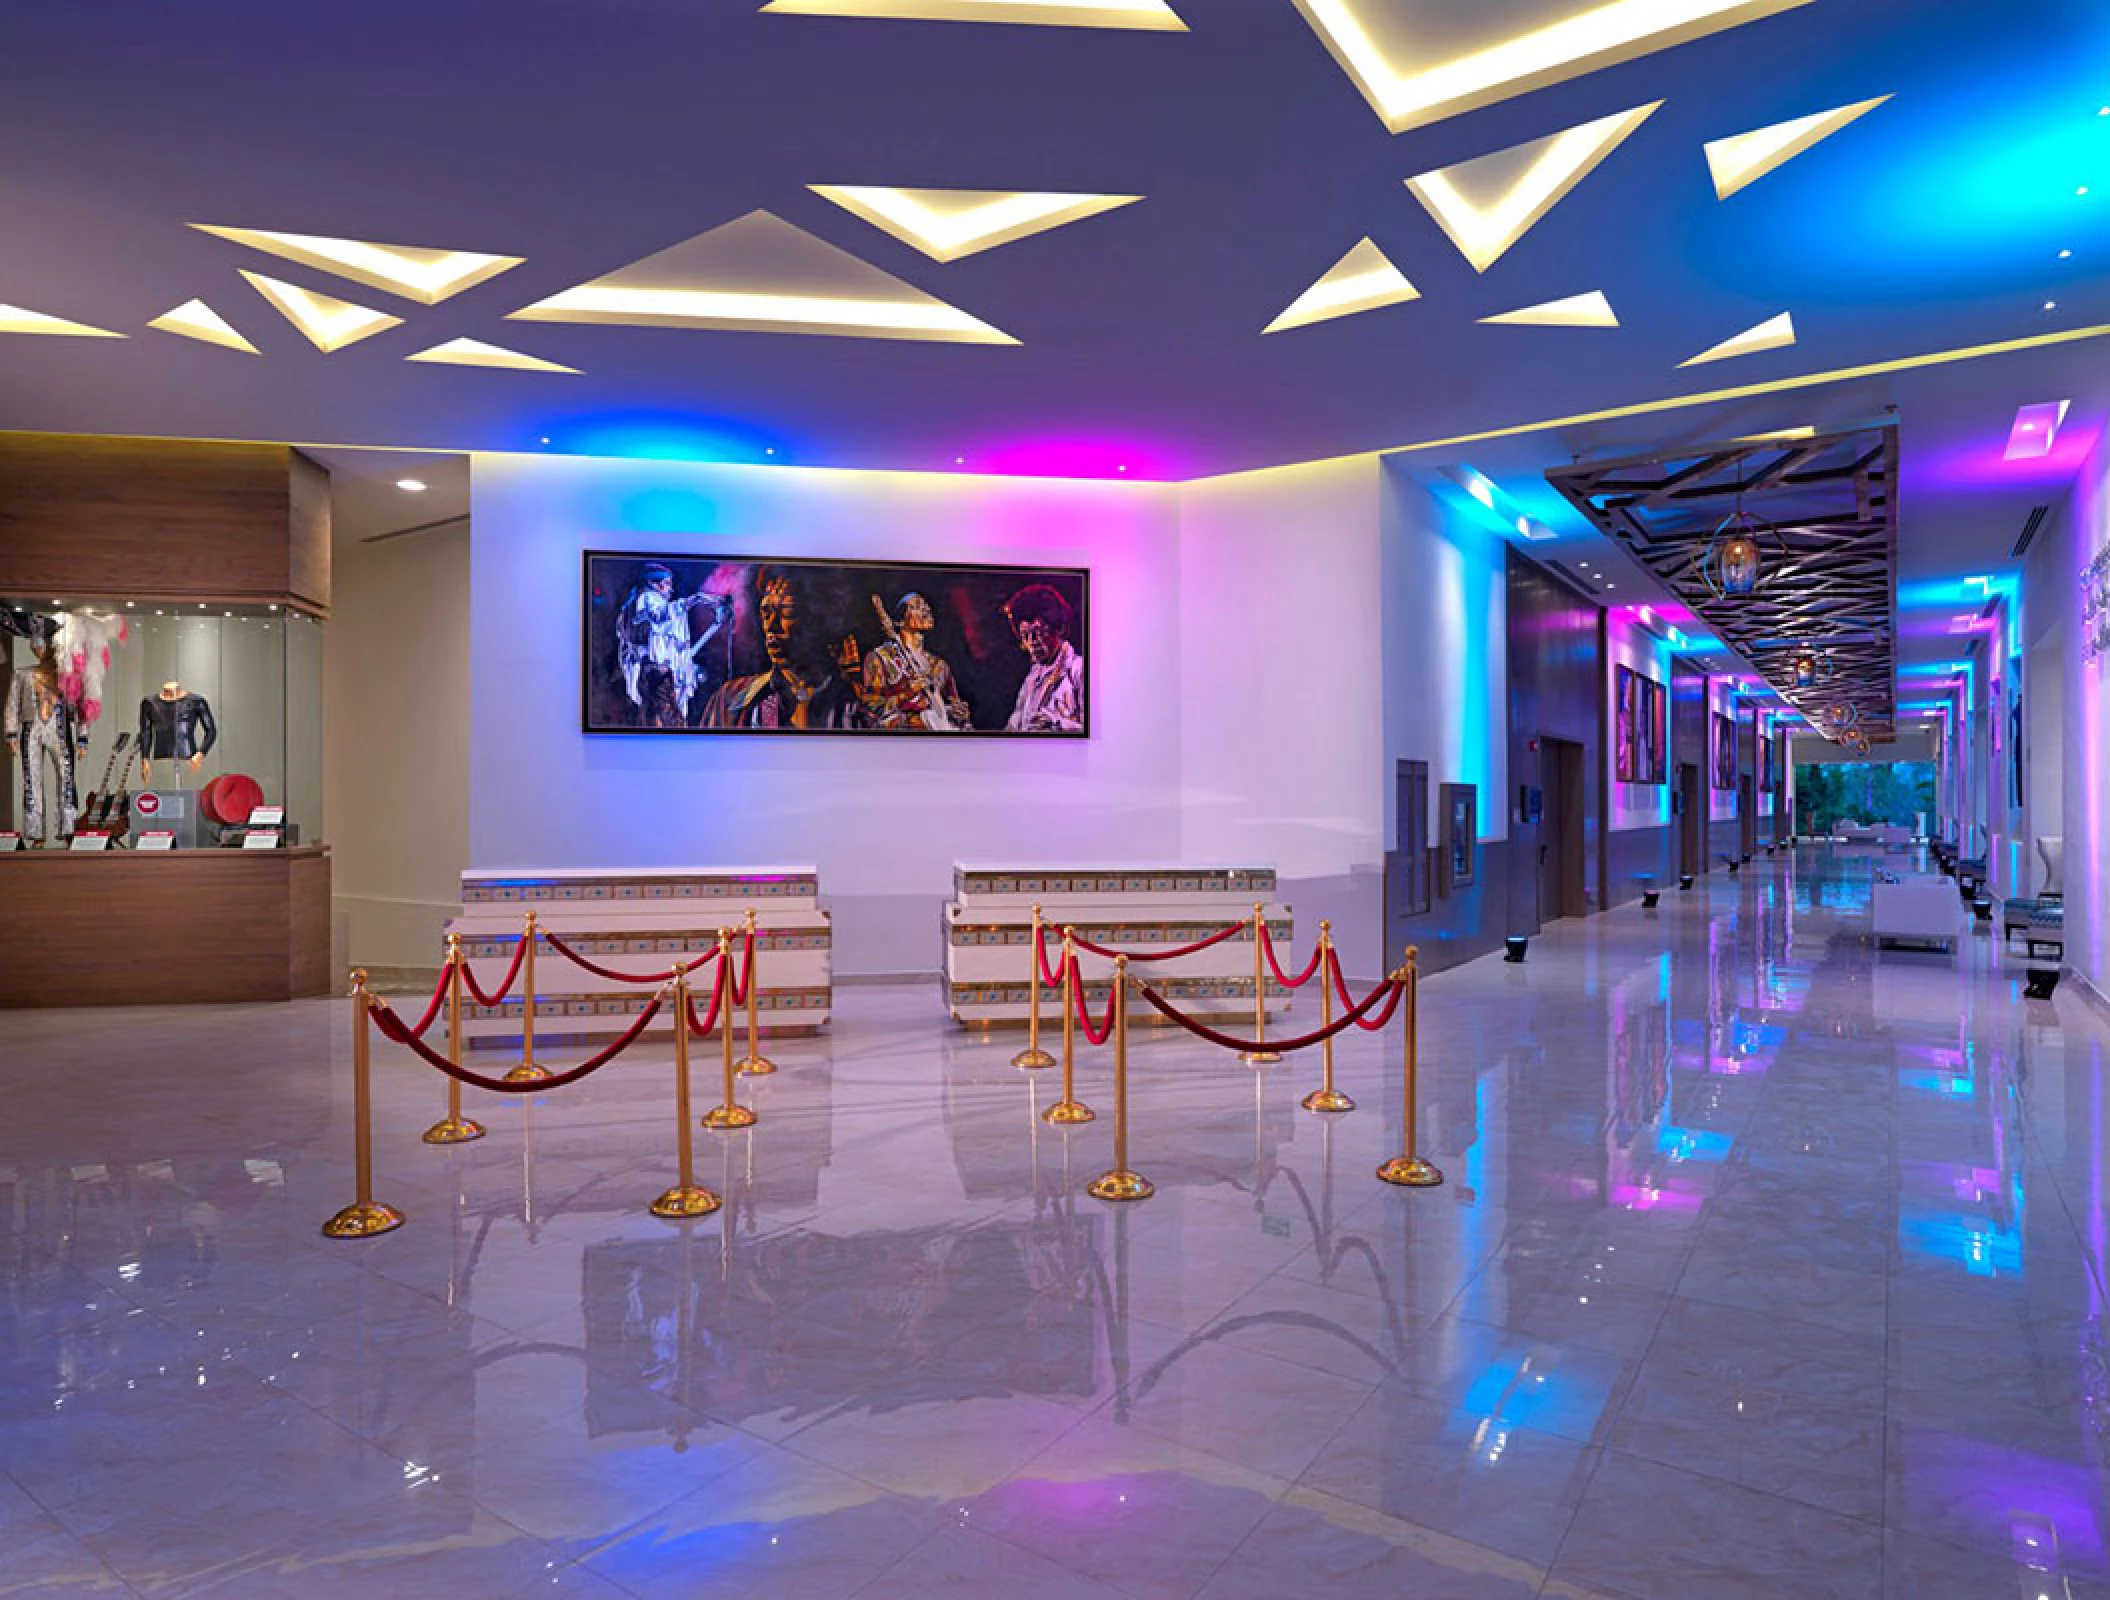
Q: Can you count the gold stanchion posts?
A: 12